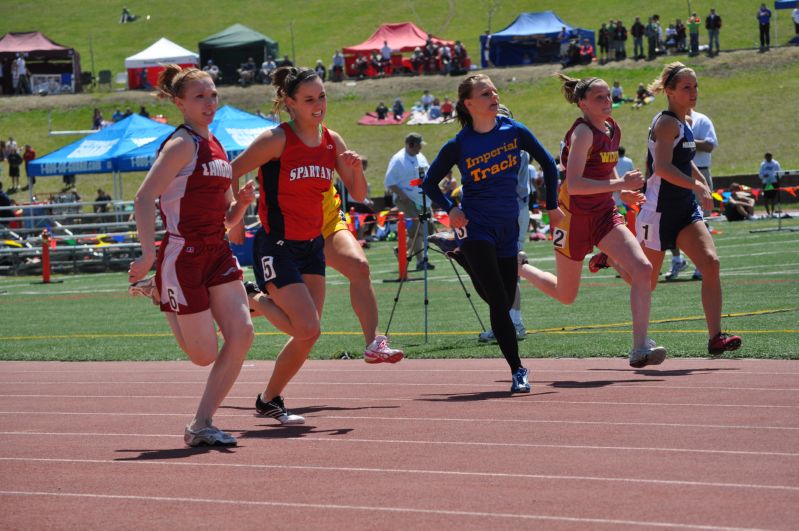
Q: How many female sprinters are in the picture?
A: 6